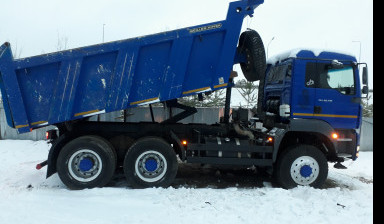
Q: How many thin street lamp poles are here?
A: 3